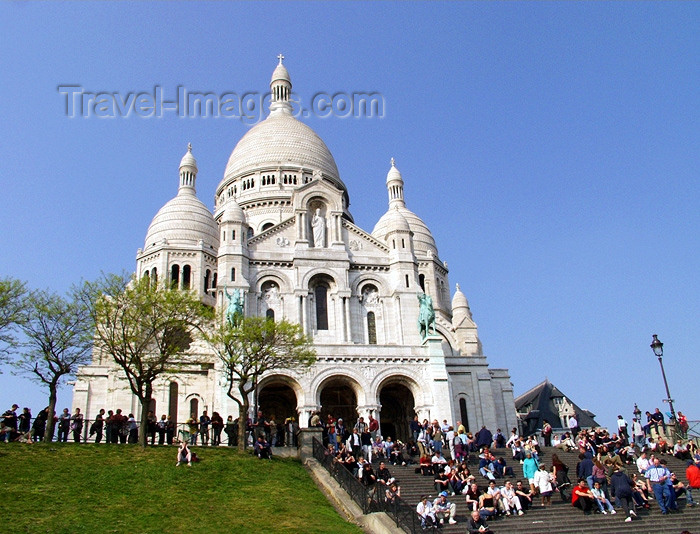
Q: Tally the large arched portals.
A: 3